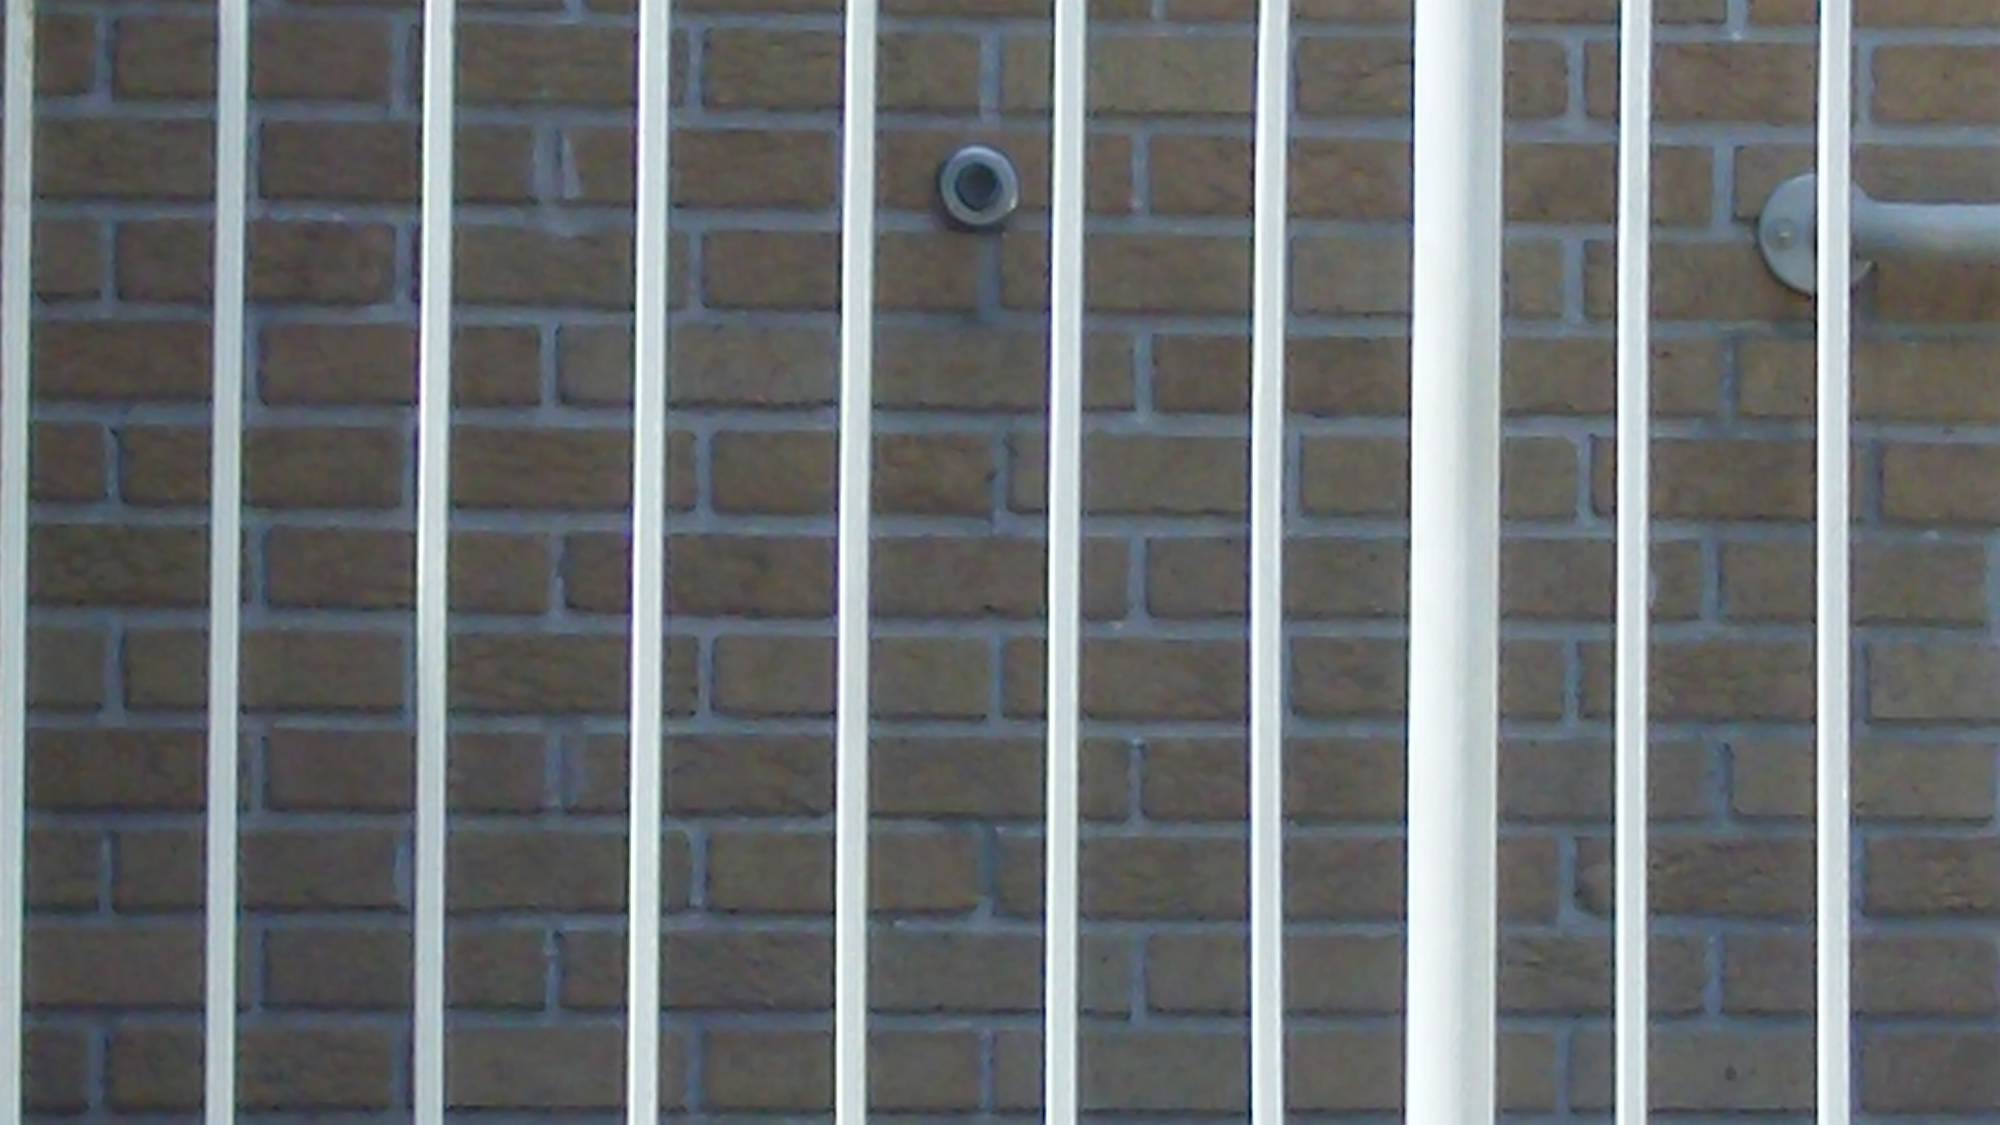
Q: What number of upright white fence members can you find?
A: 10